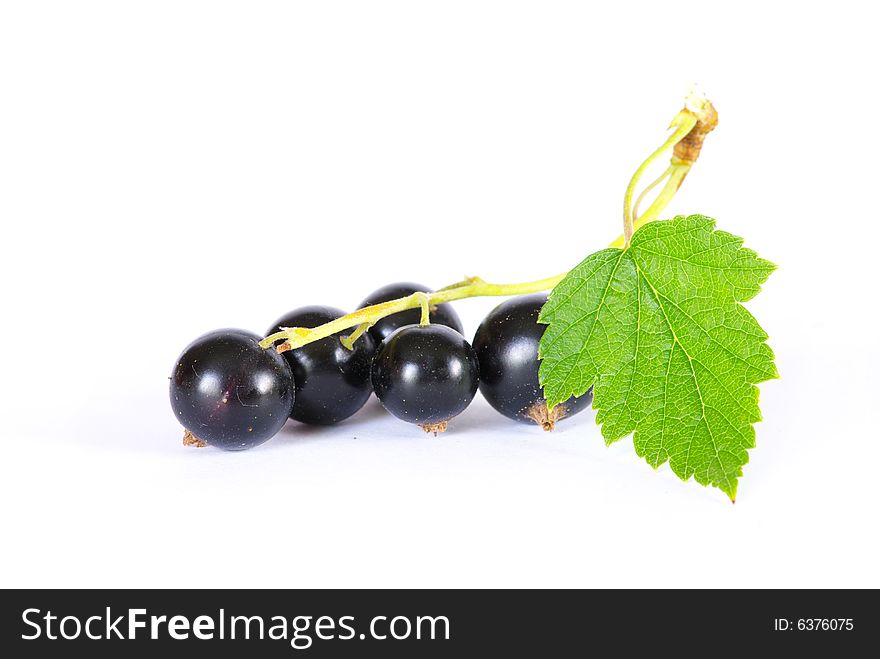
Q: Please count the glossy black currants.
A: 5